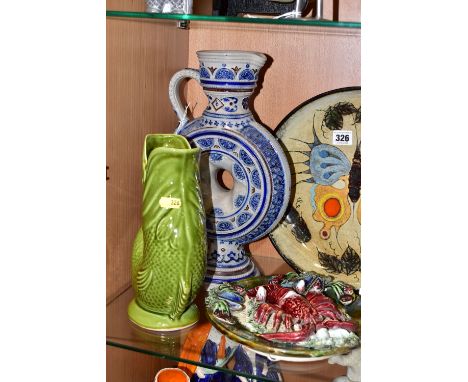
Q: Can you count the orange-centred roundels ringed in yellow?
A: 1